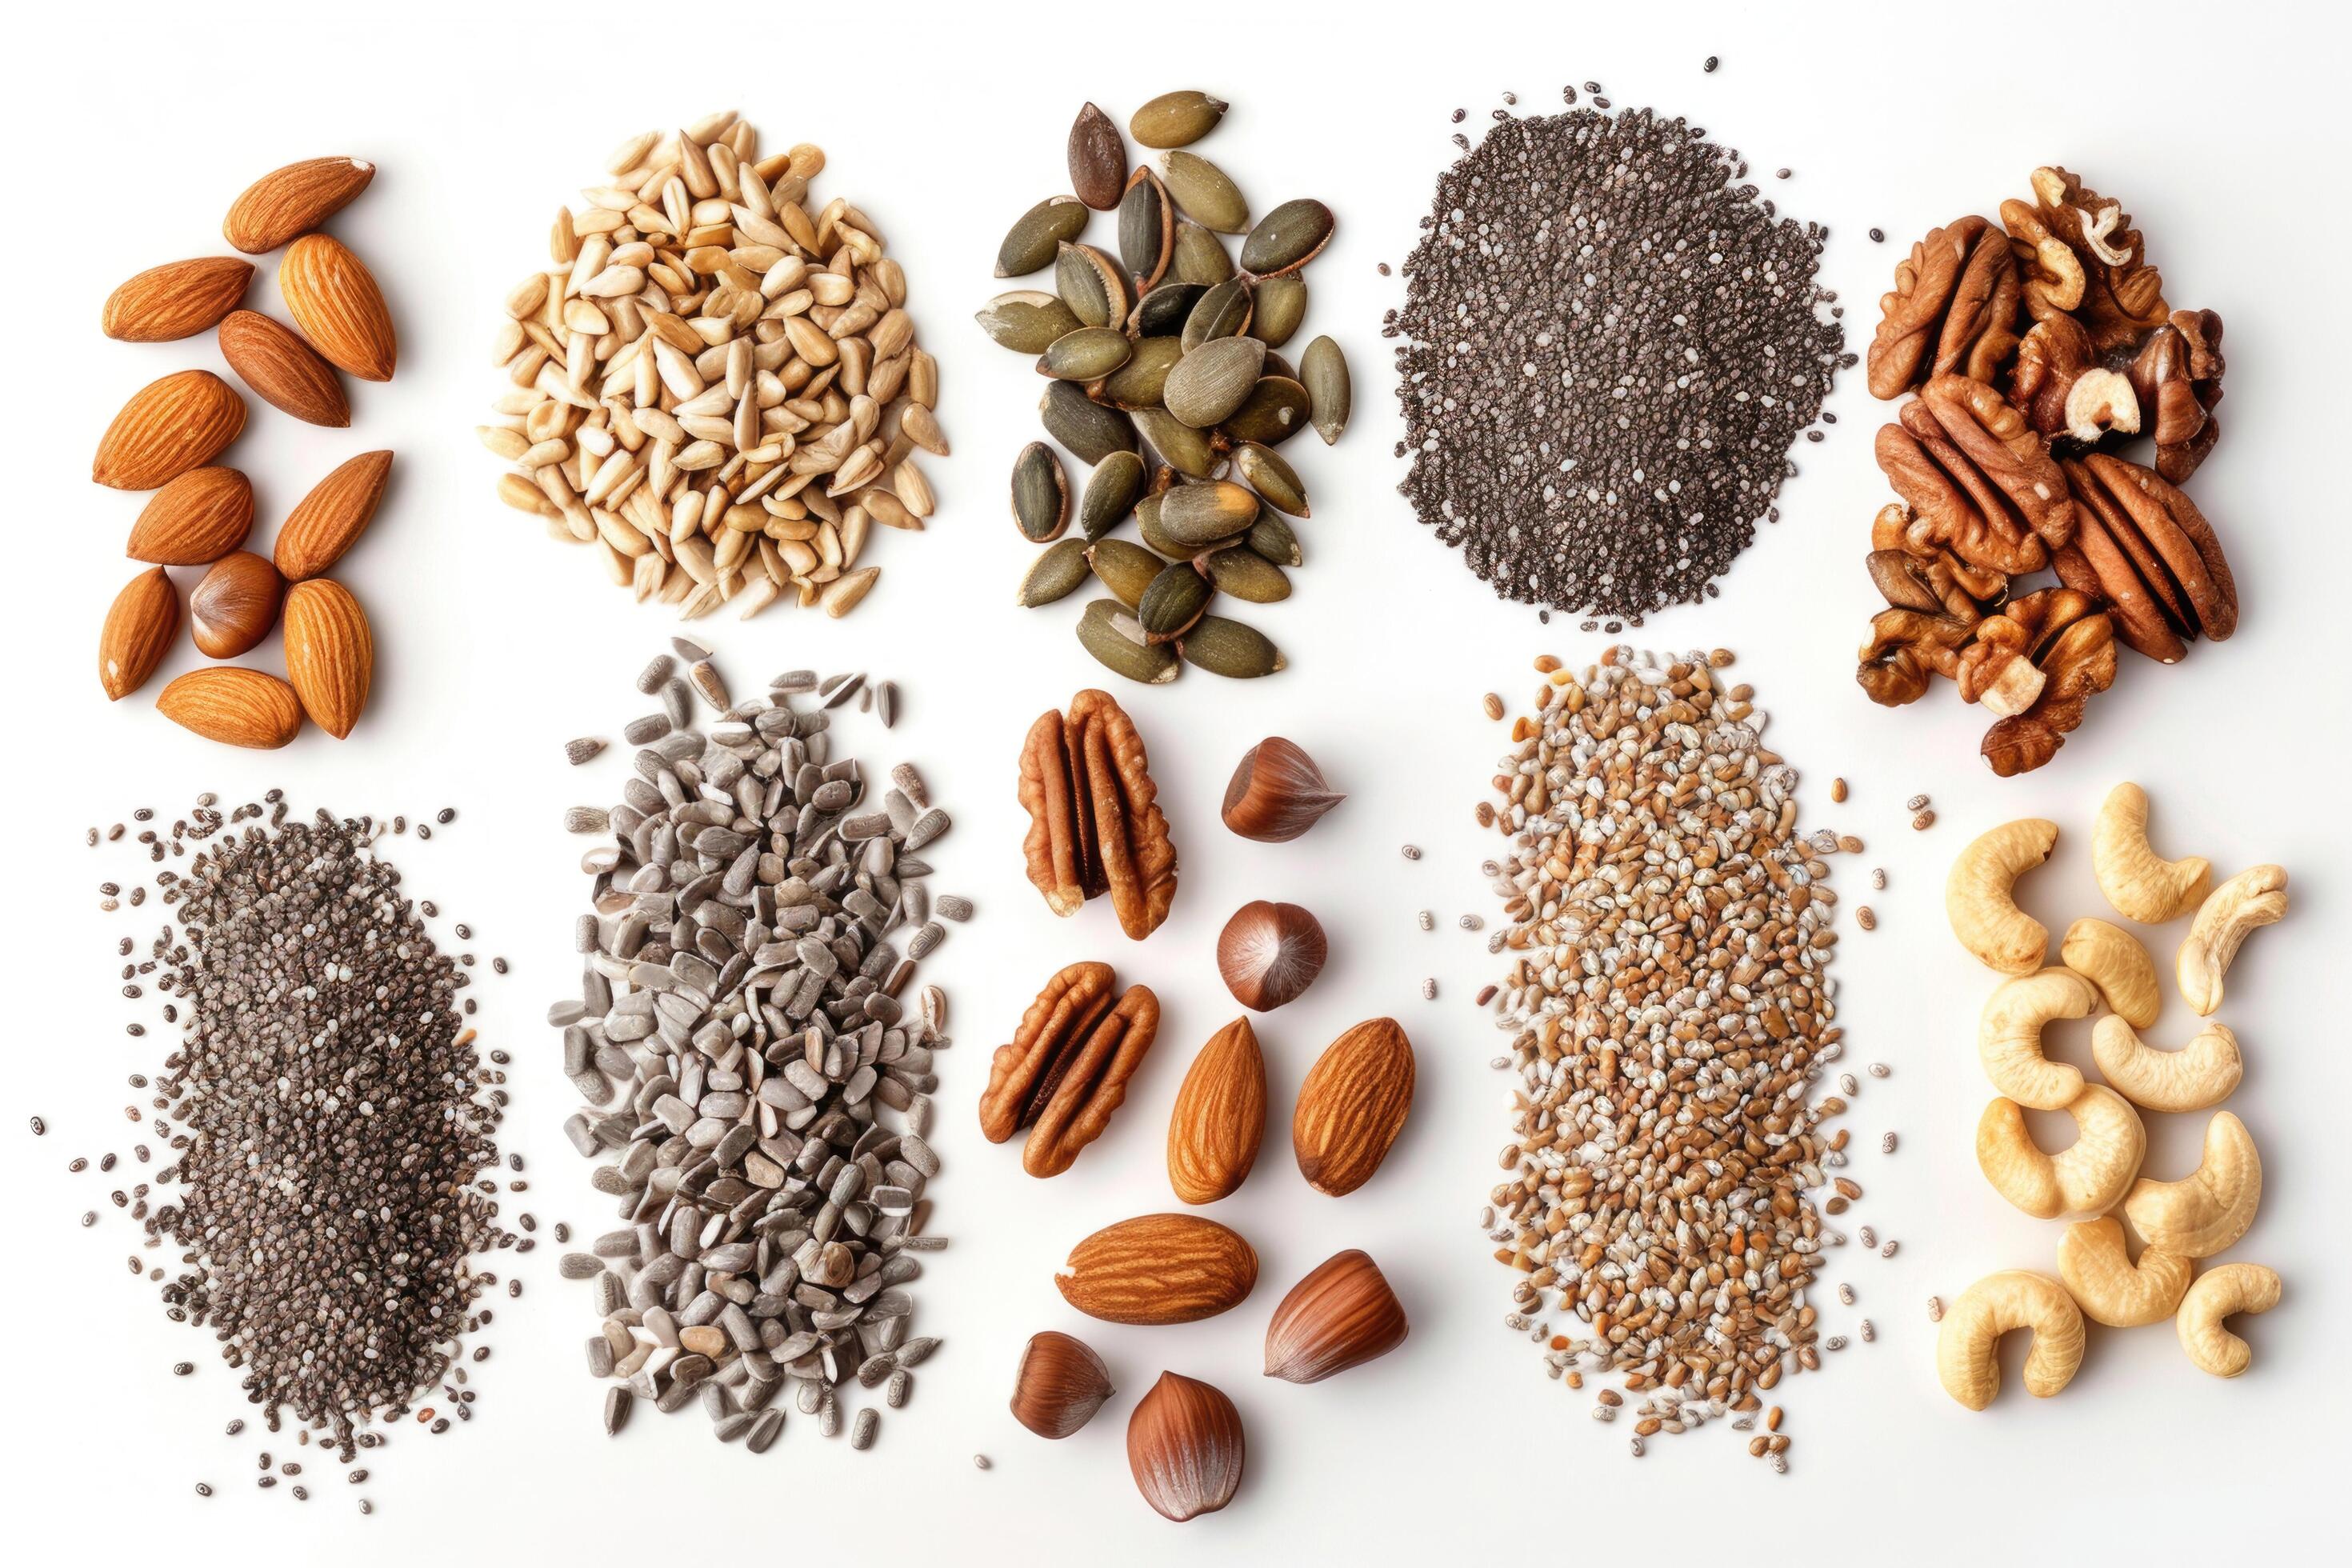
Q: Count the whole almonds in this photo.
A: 13